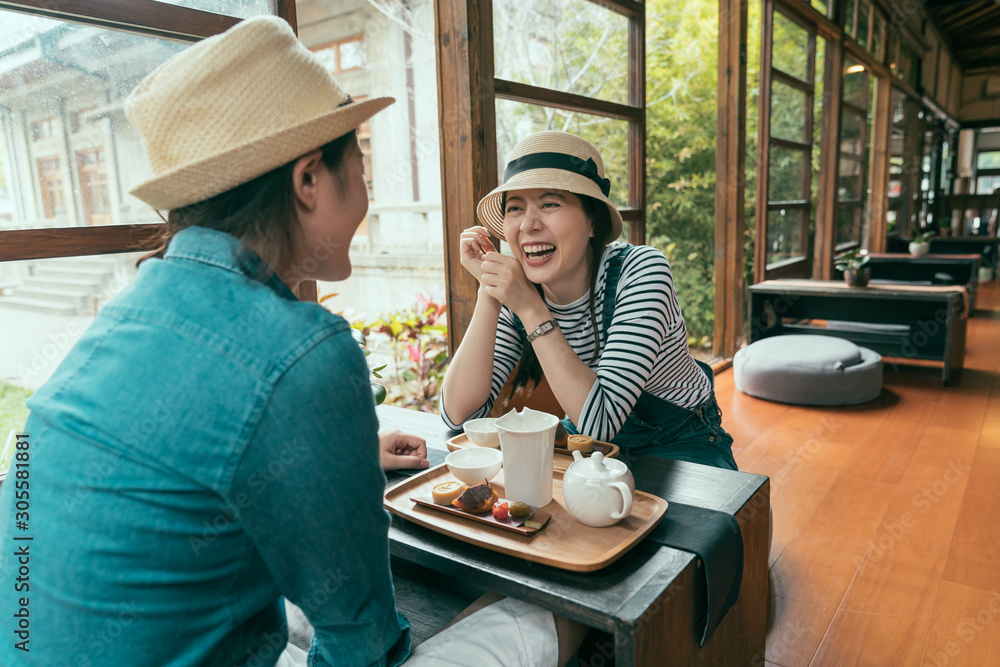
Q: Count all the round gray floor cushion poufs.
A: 1